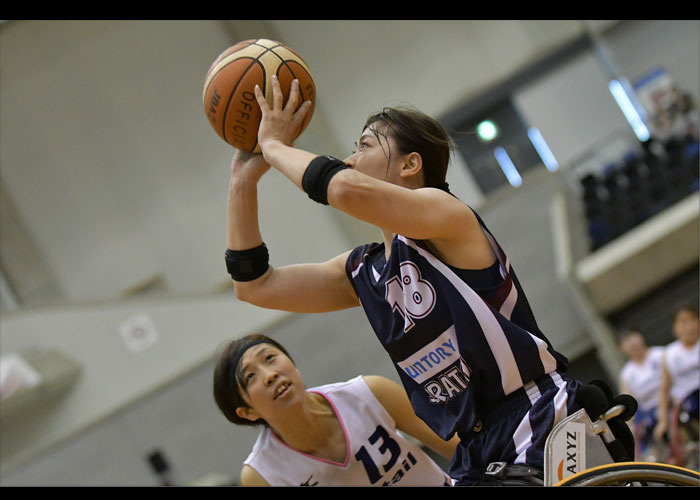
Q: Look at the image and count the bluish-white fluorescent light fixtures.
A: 3